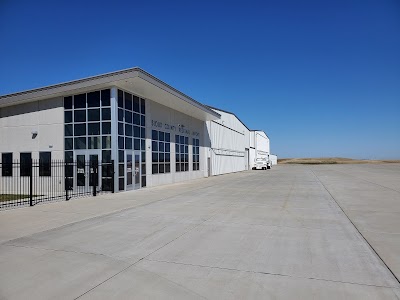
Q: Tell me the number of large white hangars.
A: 2